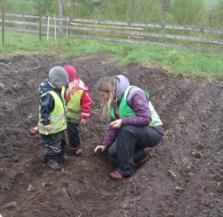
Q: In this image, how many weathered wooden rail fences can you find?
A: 1